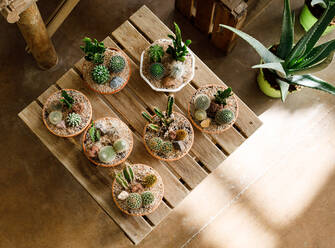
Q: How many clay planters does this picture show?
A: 6